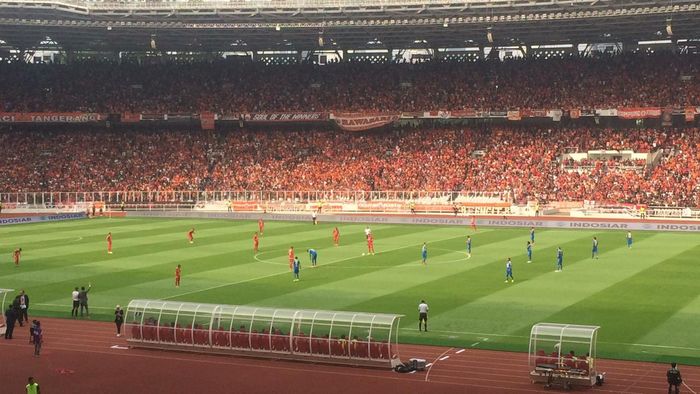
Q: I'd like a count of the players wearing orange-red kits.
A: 10